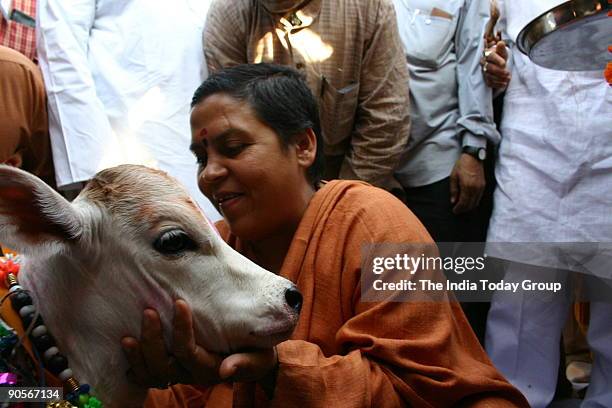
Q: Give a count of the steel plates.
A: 1